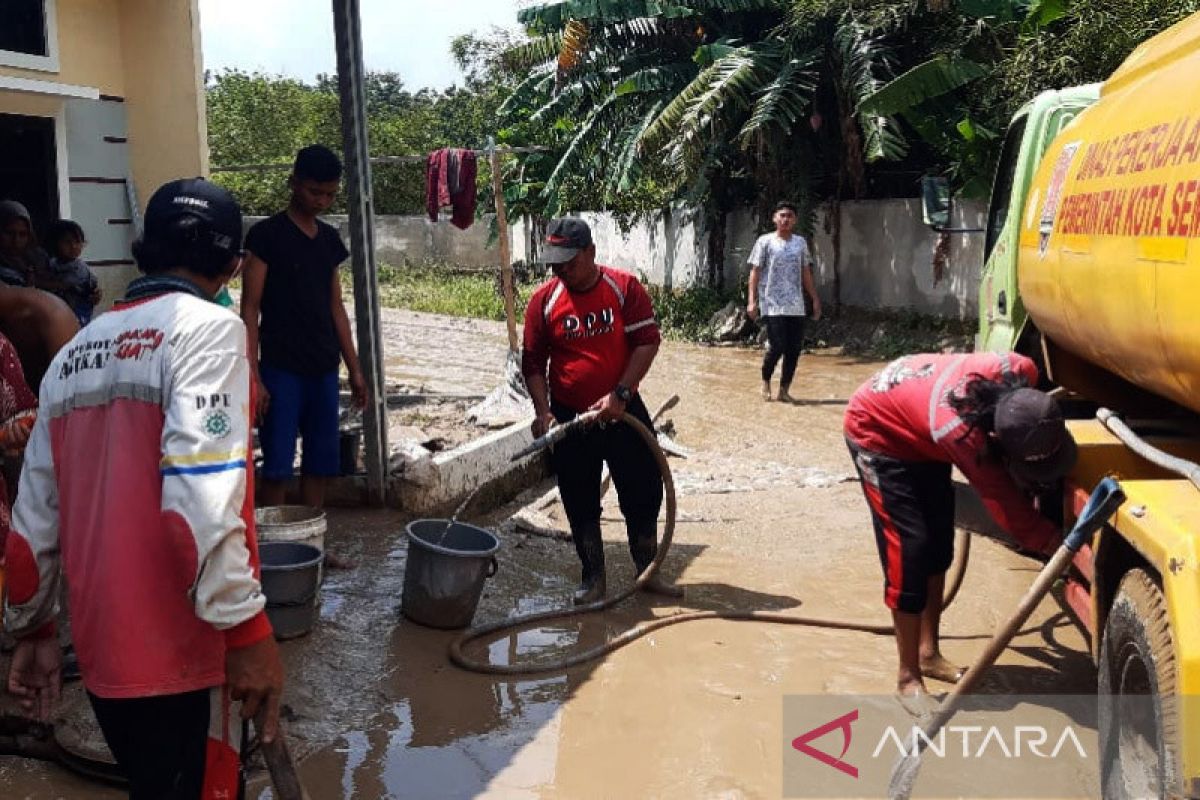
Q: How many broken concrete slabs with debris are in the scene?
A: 1